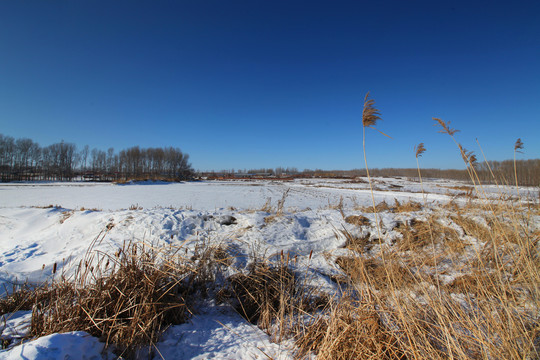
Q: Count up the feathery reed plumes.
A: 6